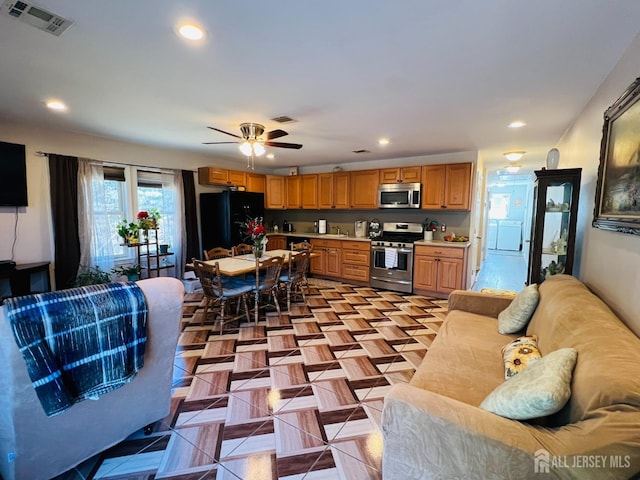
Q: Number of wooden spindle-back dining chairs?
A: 6